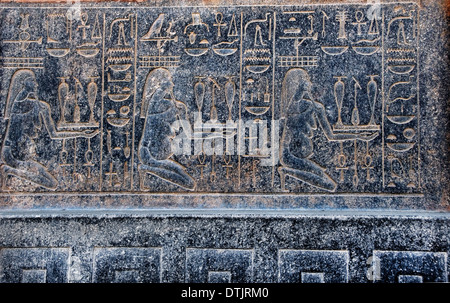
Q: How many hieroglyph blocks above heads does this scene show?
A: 3